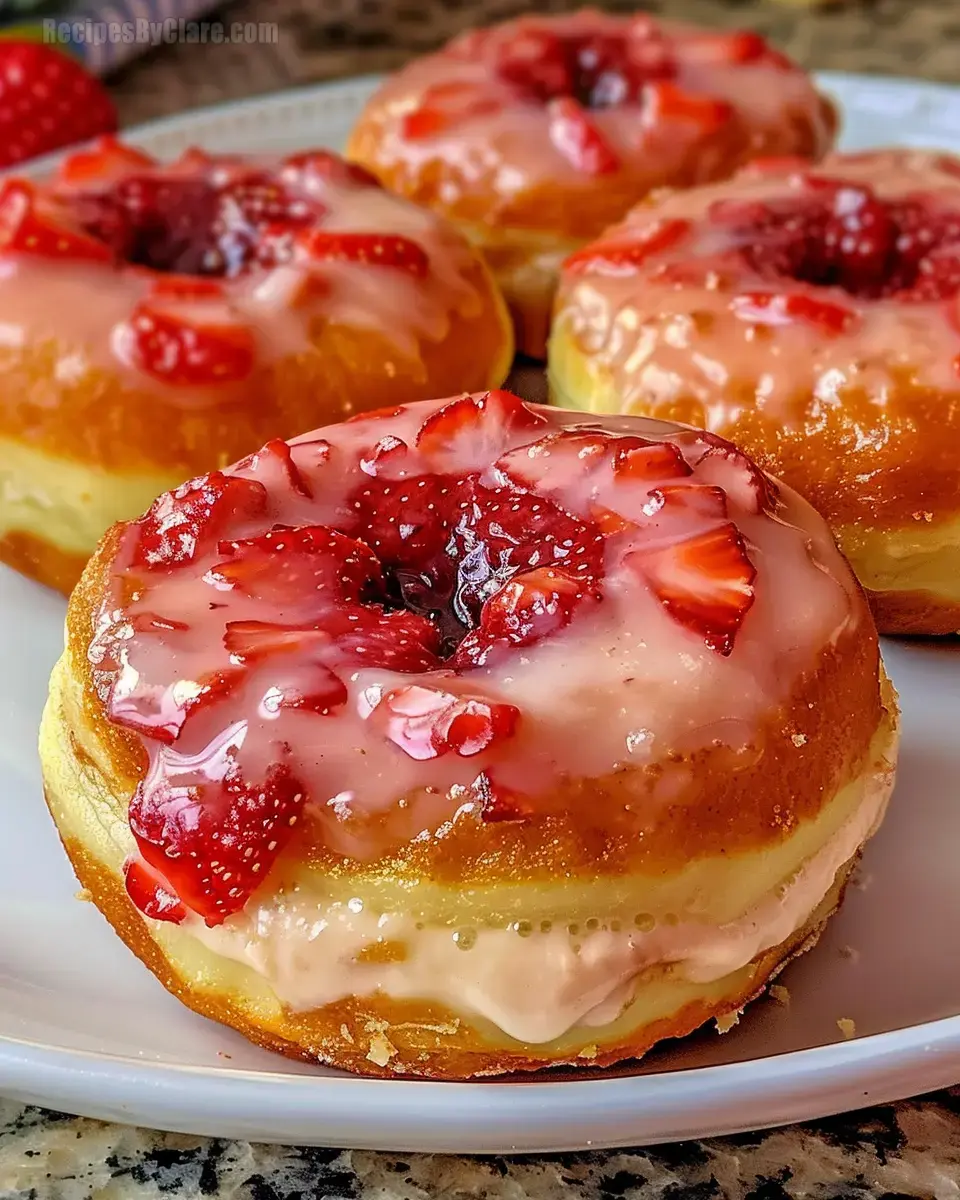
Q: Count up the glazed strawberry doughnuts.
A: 4